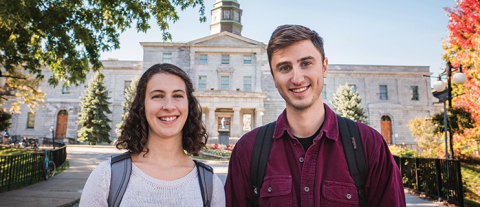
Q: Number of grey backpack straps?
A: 2